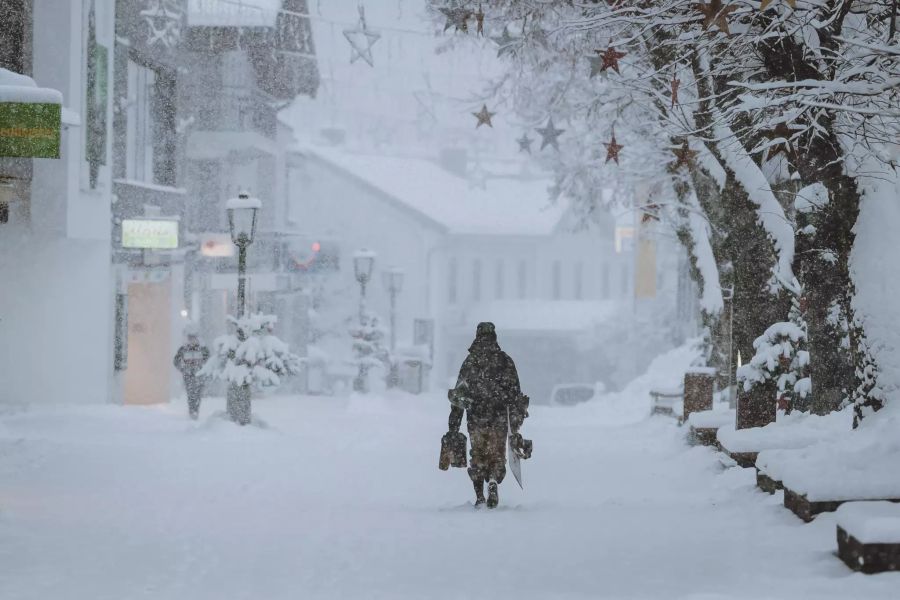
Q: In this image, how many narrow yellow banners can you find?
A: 1